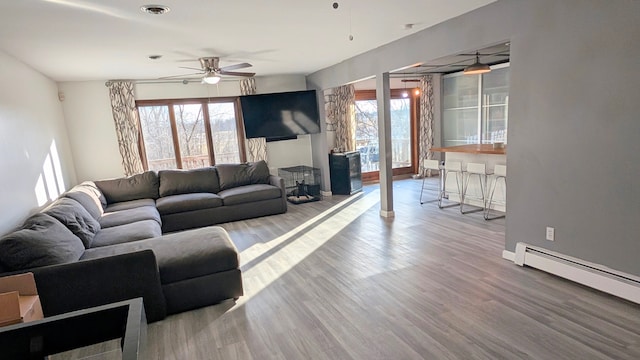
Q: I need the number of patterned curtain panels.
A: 4